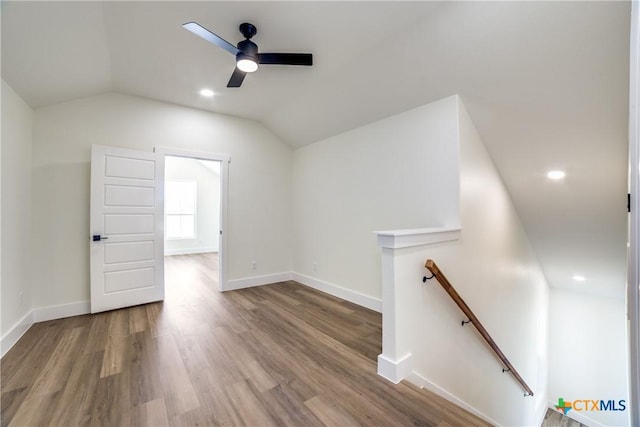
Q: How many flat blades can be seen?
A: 3